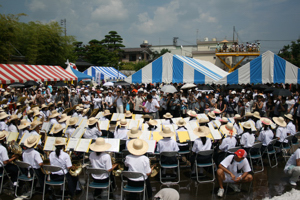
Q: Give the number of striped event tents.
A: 4